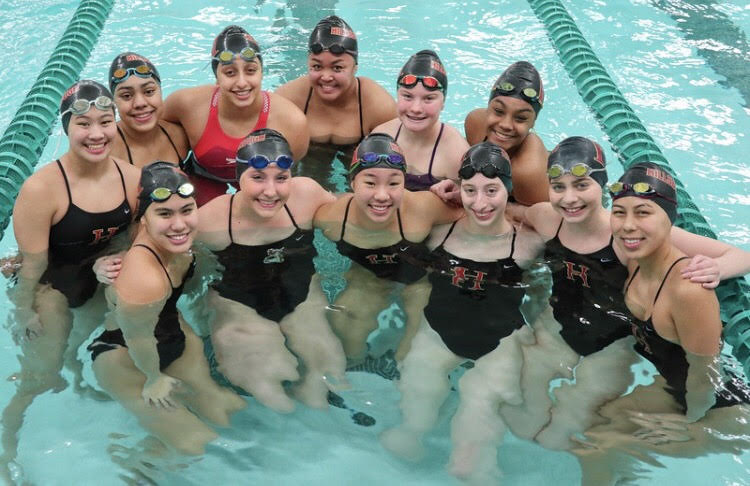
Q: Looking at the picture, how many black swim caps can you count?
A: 12